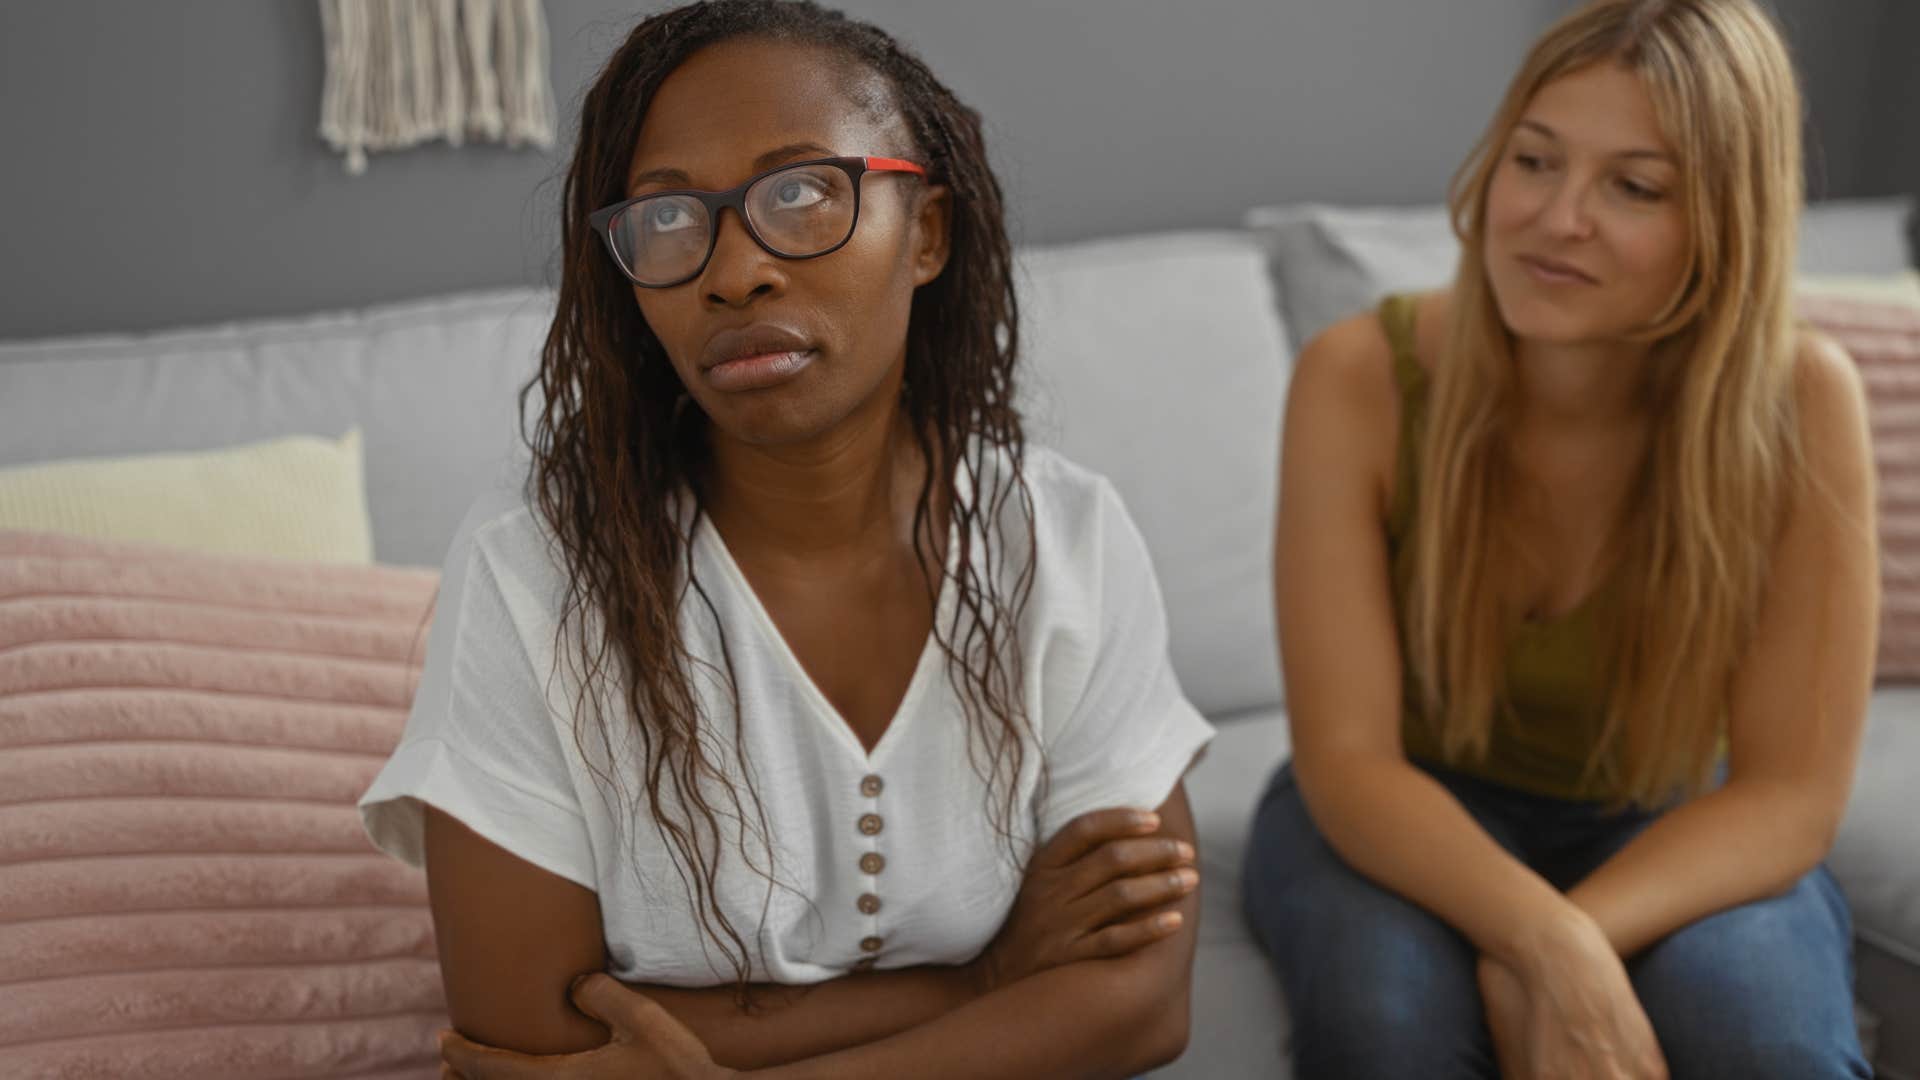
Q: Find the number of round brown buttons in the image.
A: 5